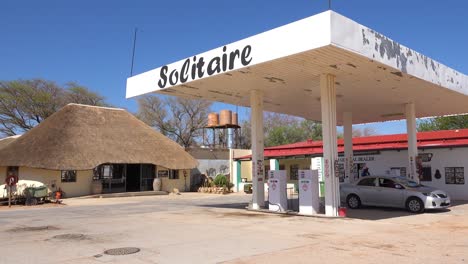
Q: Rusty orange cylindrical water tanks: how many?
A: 3